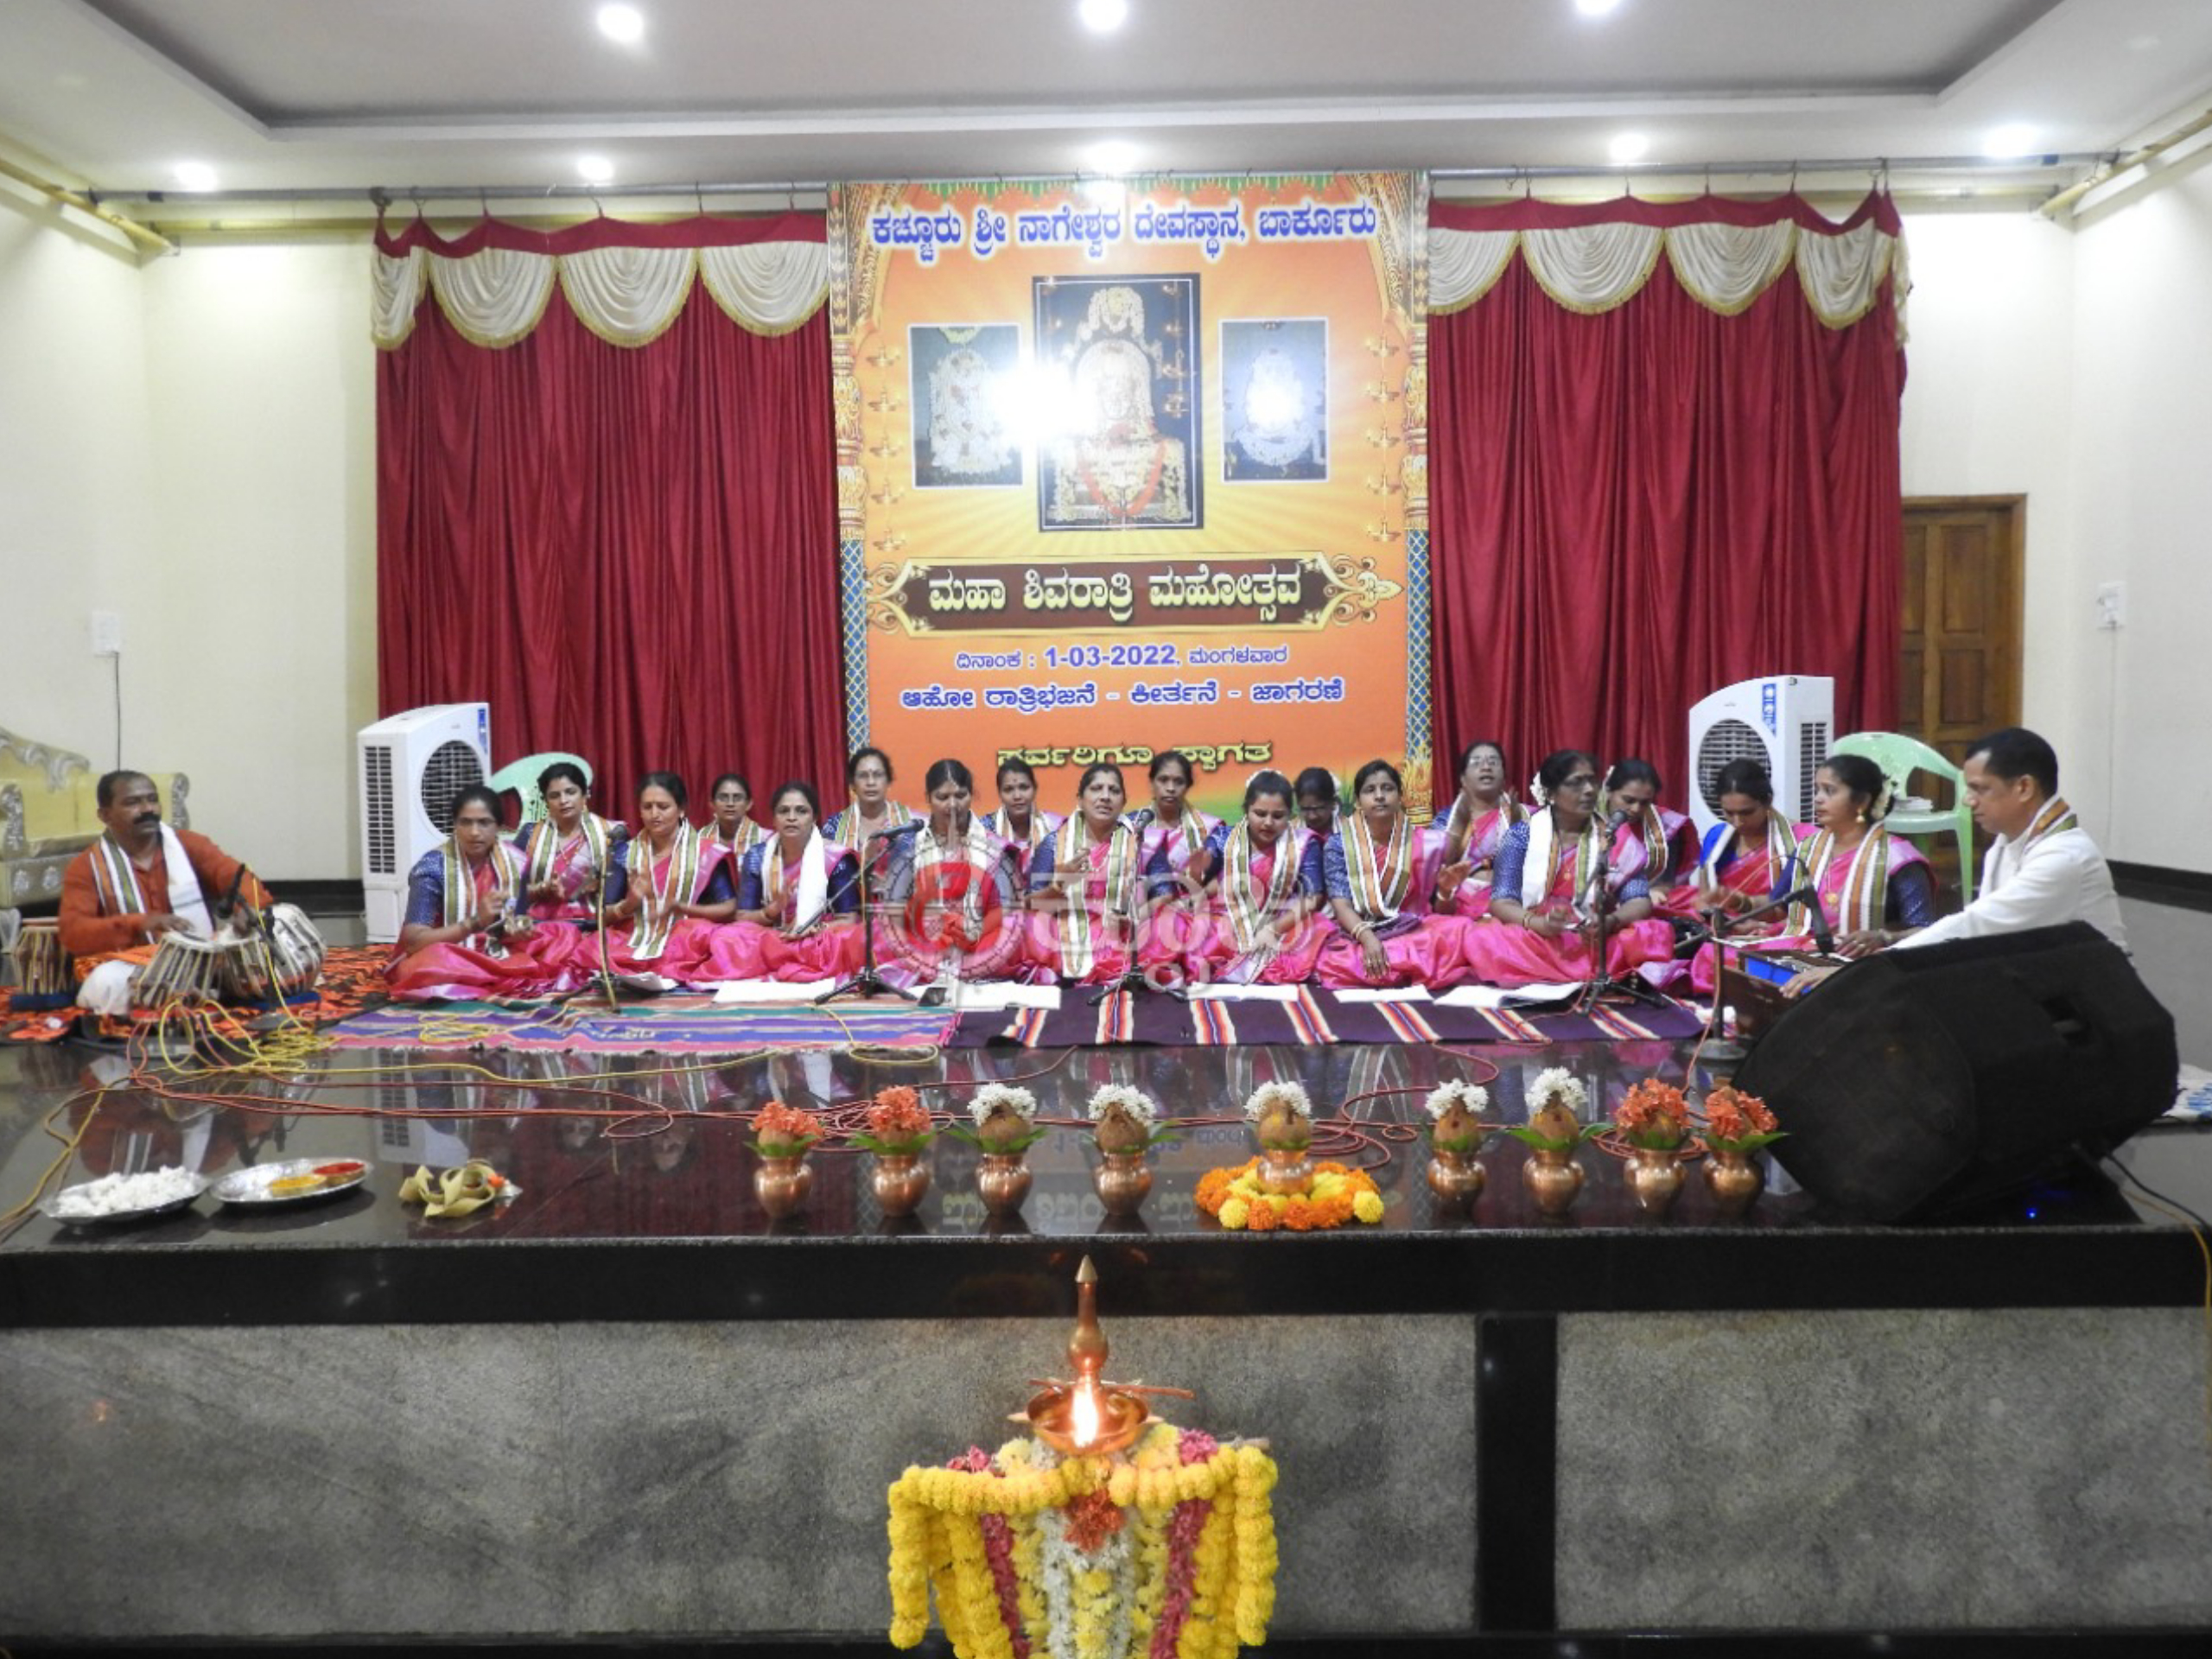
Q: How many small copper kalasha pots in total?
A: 9